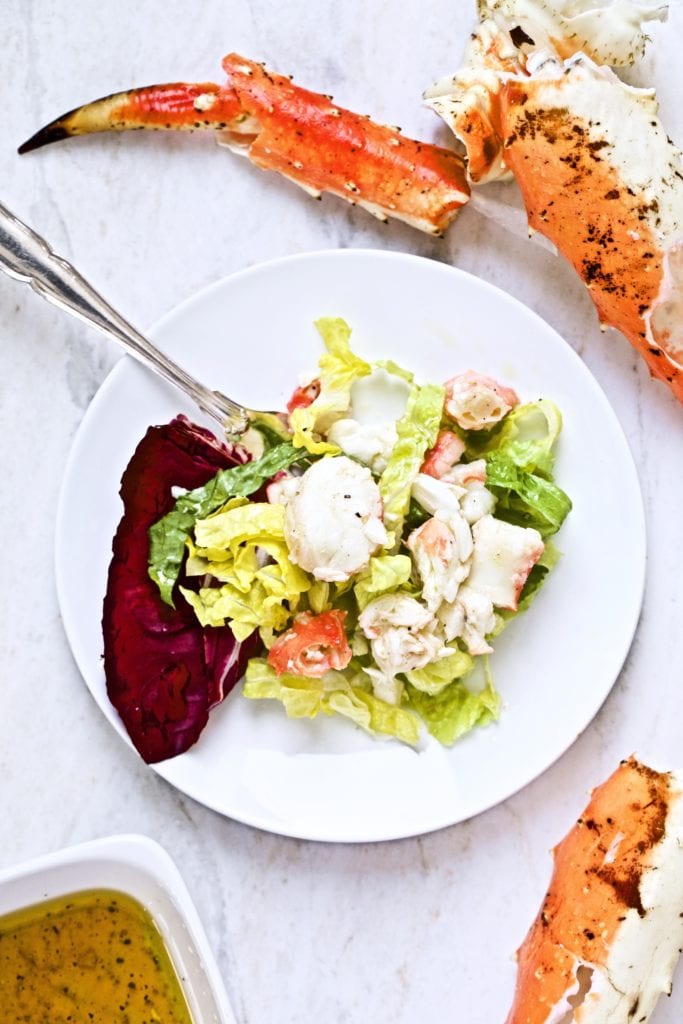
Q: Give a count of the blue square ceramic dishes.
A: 0